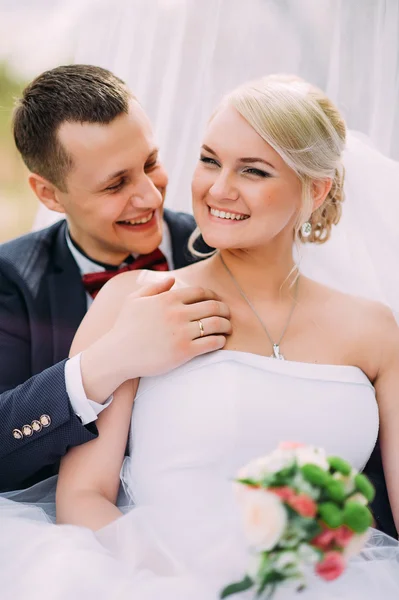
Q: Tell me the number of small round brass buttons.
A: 4